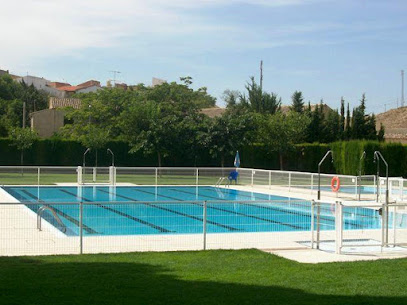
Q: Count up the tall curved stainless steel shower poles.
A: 6